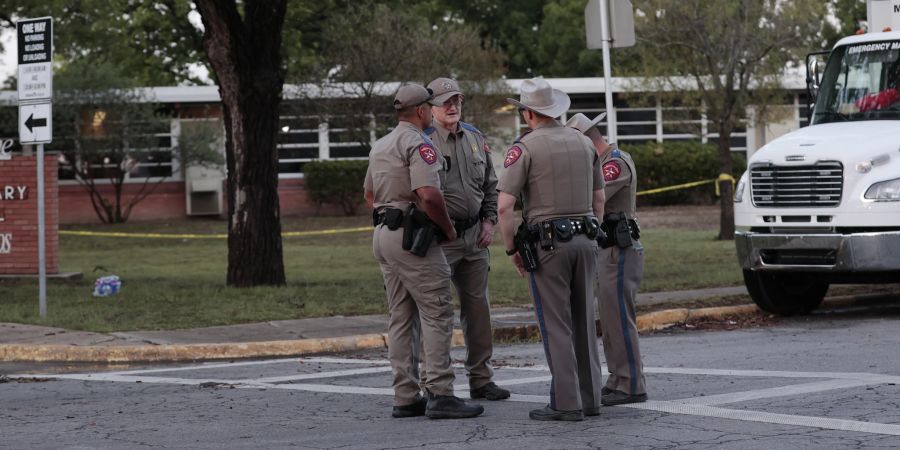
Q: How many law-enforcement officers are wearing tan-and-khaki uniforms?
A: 4